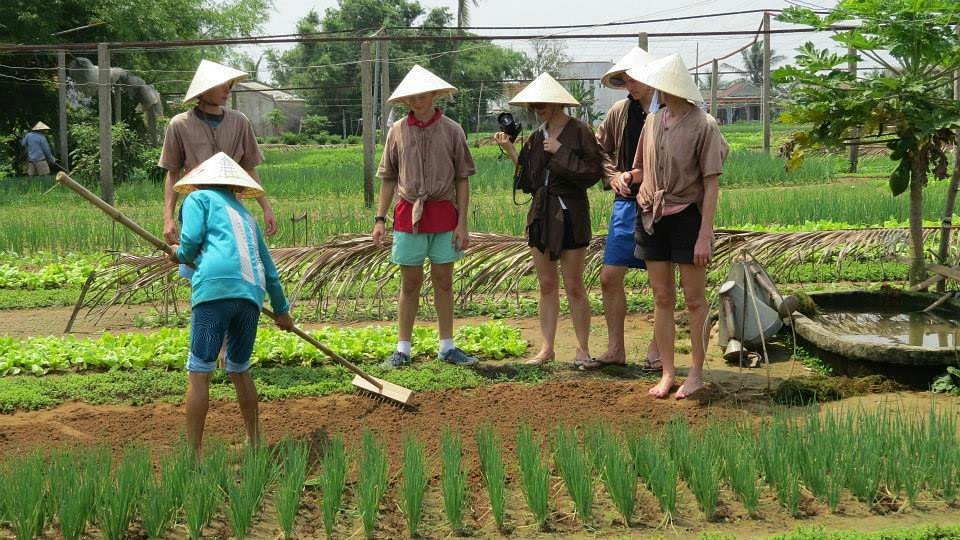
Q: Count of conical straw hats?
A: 7